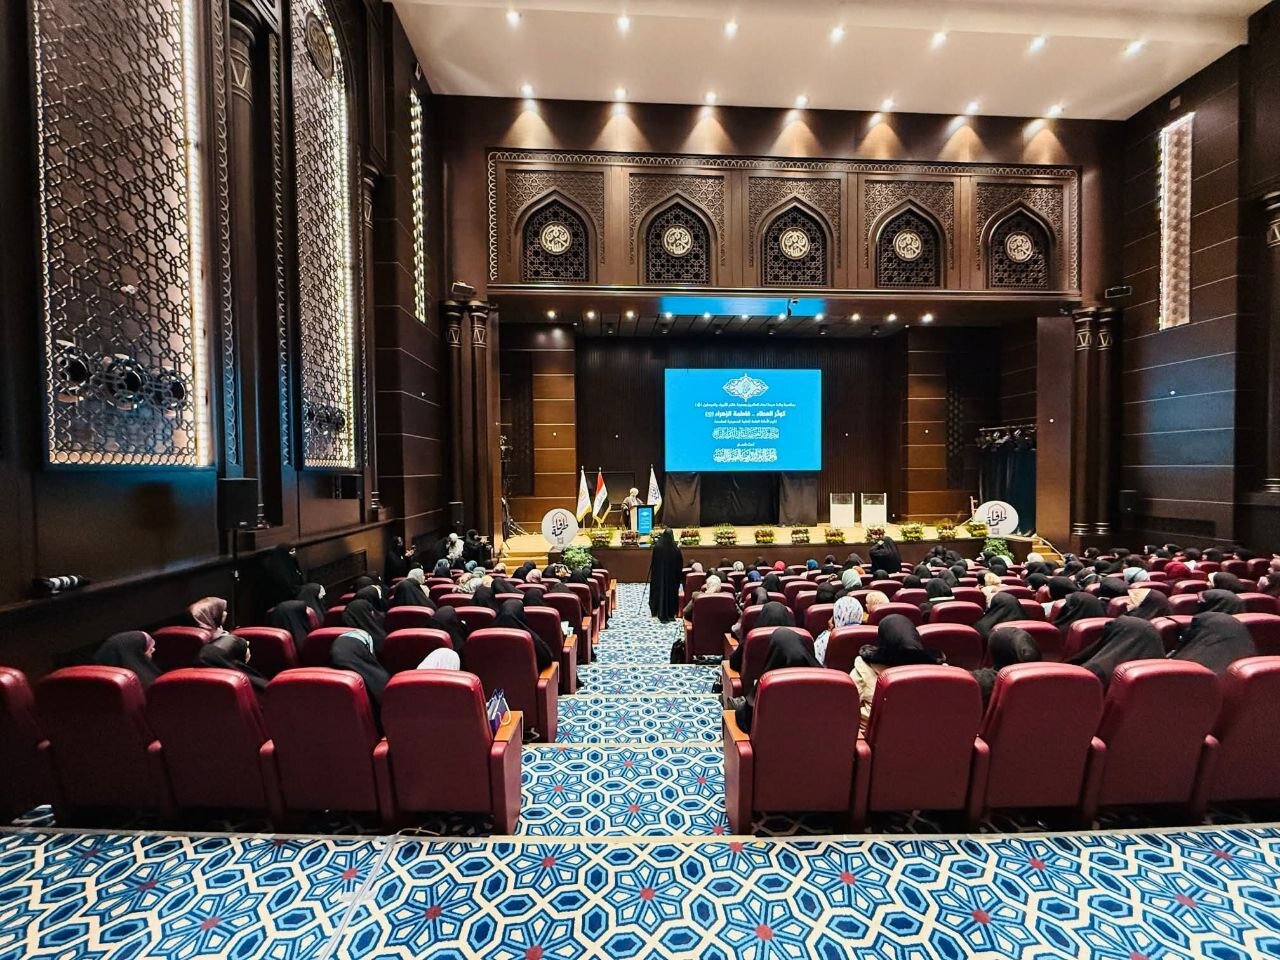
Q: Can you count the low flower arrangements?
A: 12